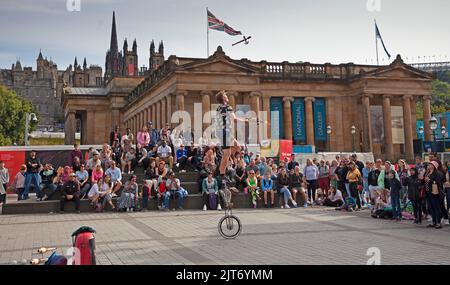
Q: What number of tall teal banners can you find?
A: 3